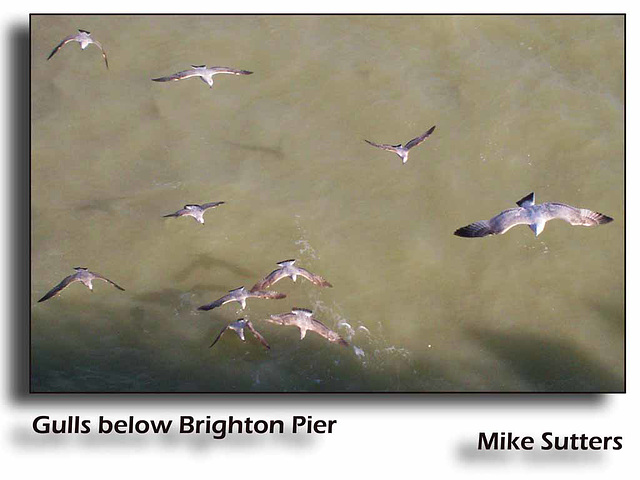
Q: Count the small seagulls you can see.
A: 9